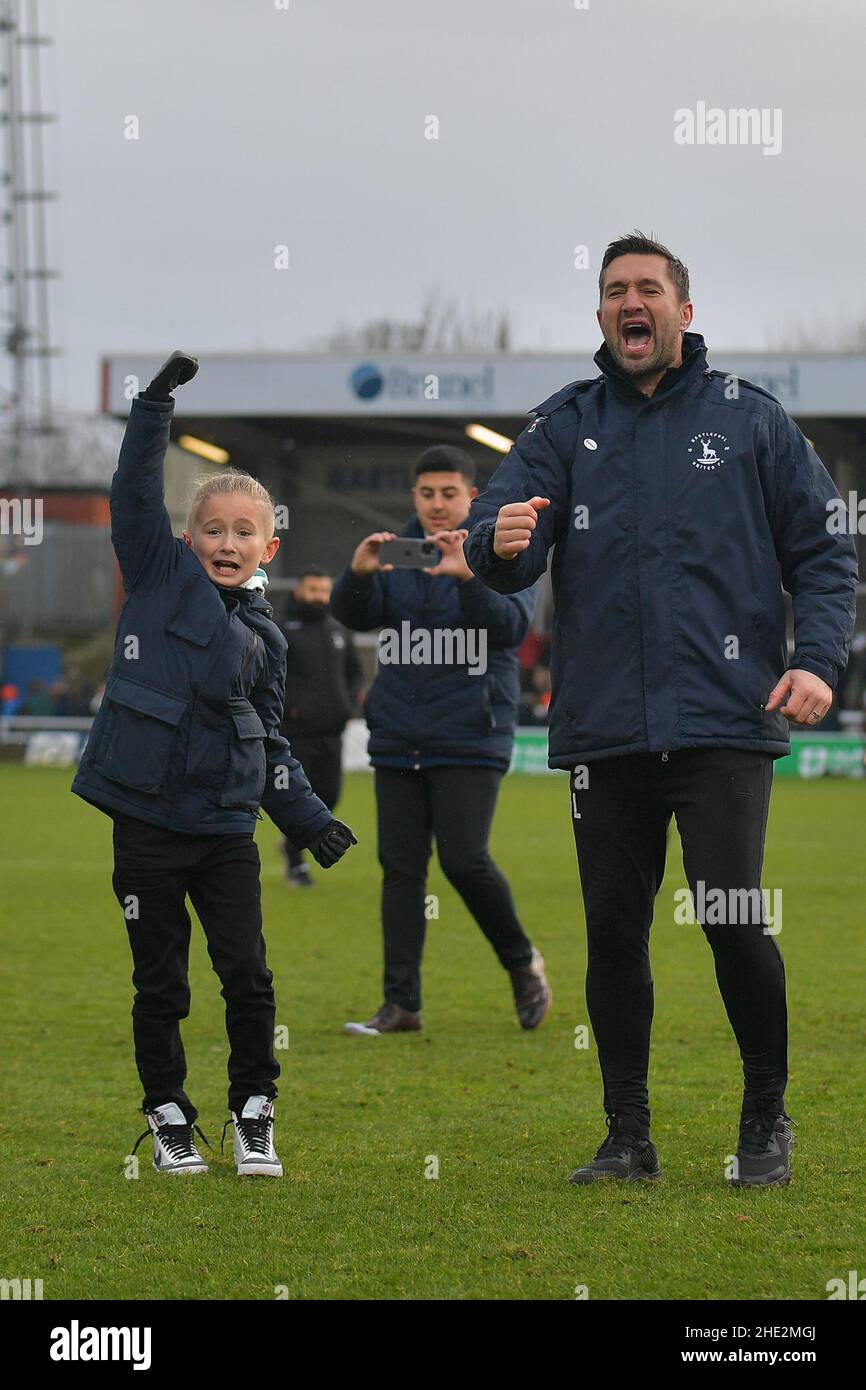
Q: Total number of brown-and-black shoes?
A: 2